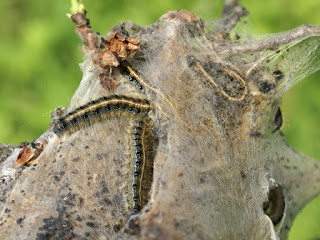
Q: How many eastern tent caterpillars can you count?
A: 4